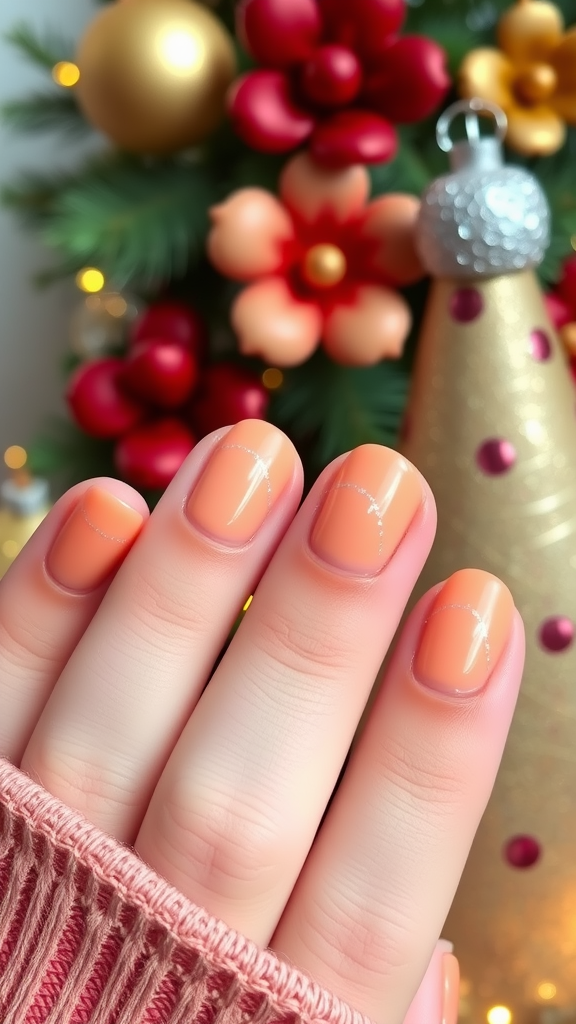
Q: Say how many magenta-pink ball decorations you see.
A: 5